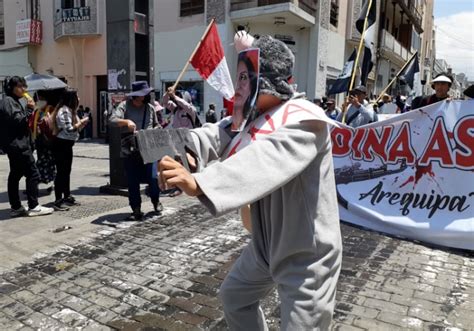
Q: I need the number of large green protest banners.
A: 0